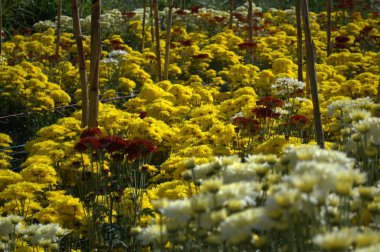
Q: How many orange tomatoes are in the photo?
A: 0